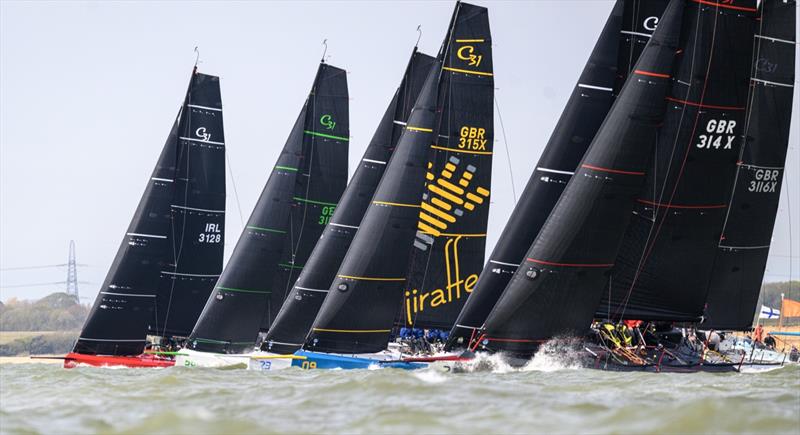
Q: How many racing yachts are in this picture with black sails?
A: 7